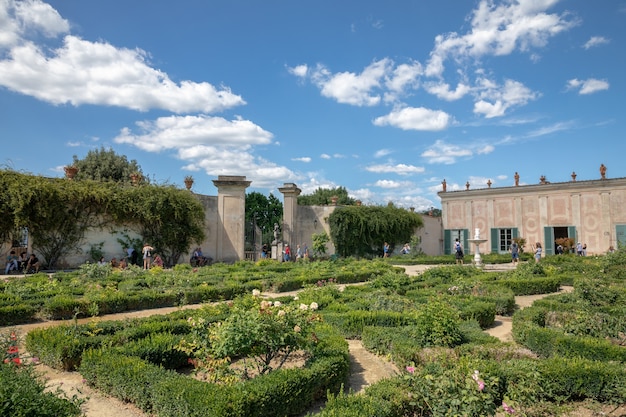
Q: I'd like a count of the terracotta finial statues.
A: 7